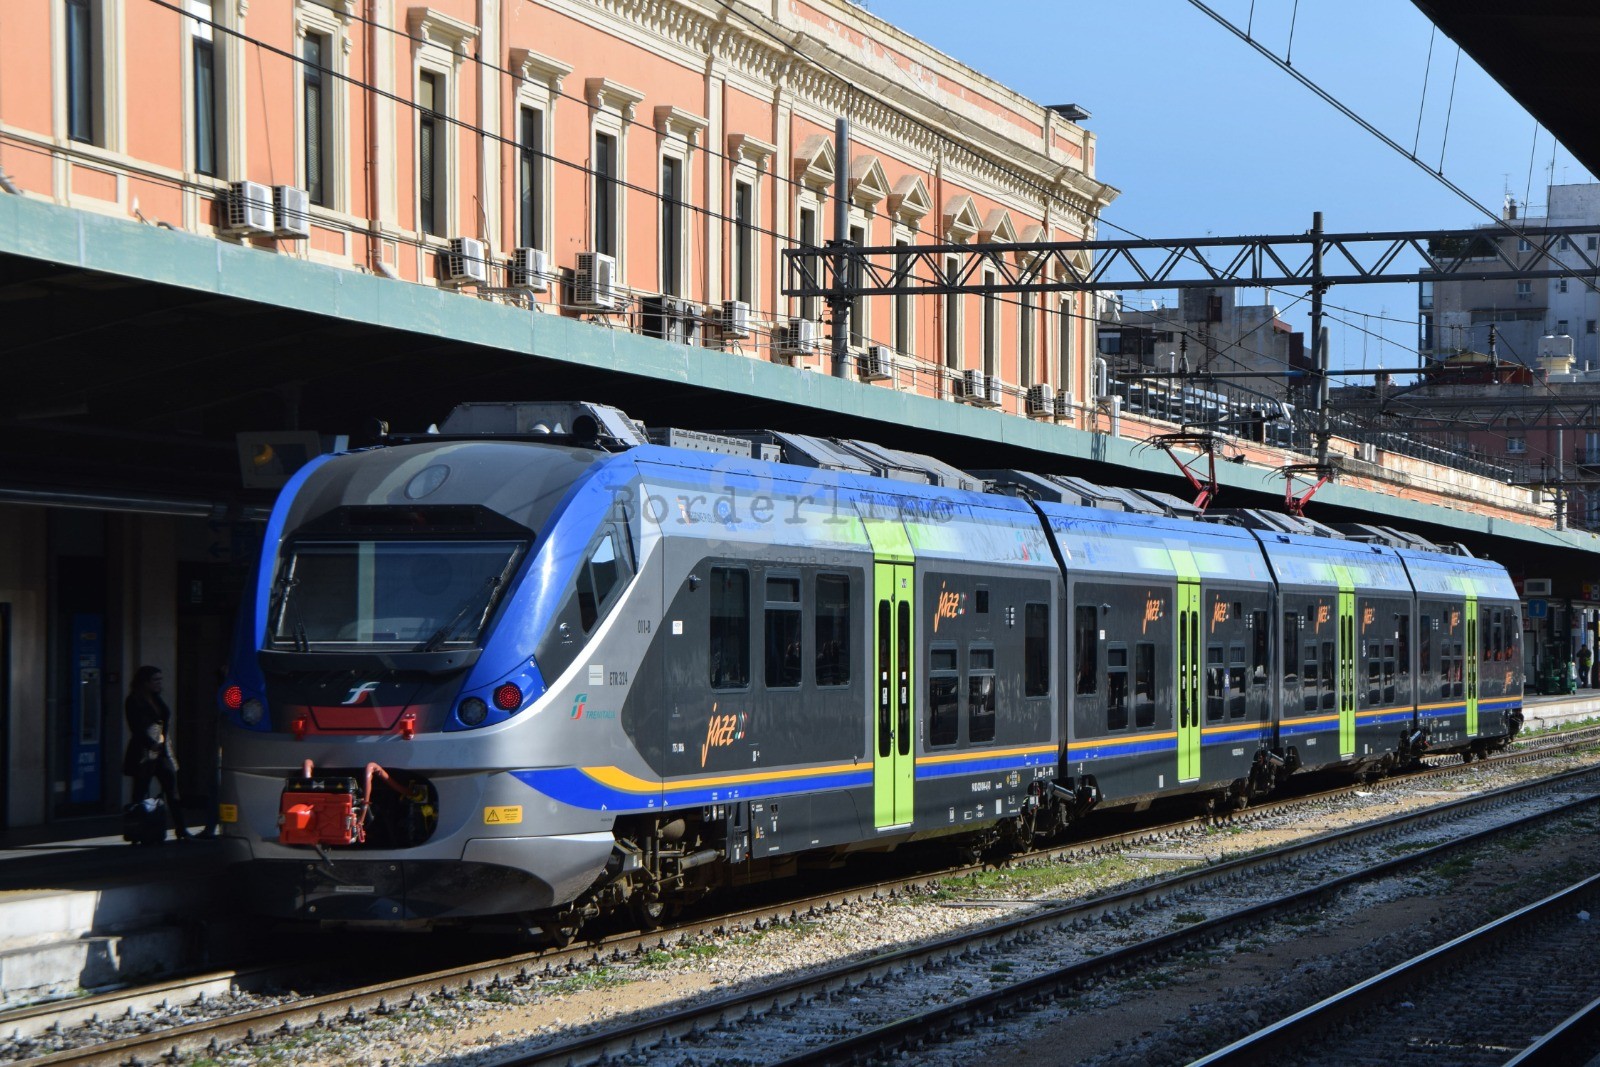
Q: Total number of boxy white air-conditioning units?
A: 12